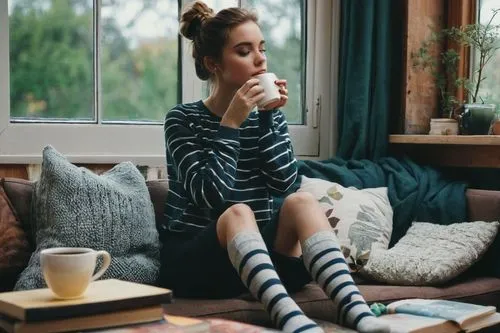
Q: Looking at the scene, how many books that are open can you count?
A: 1